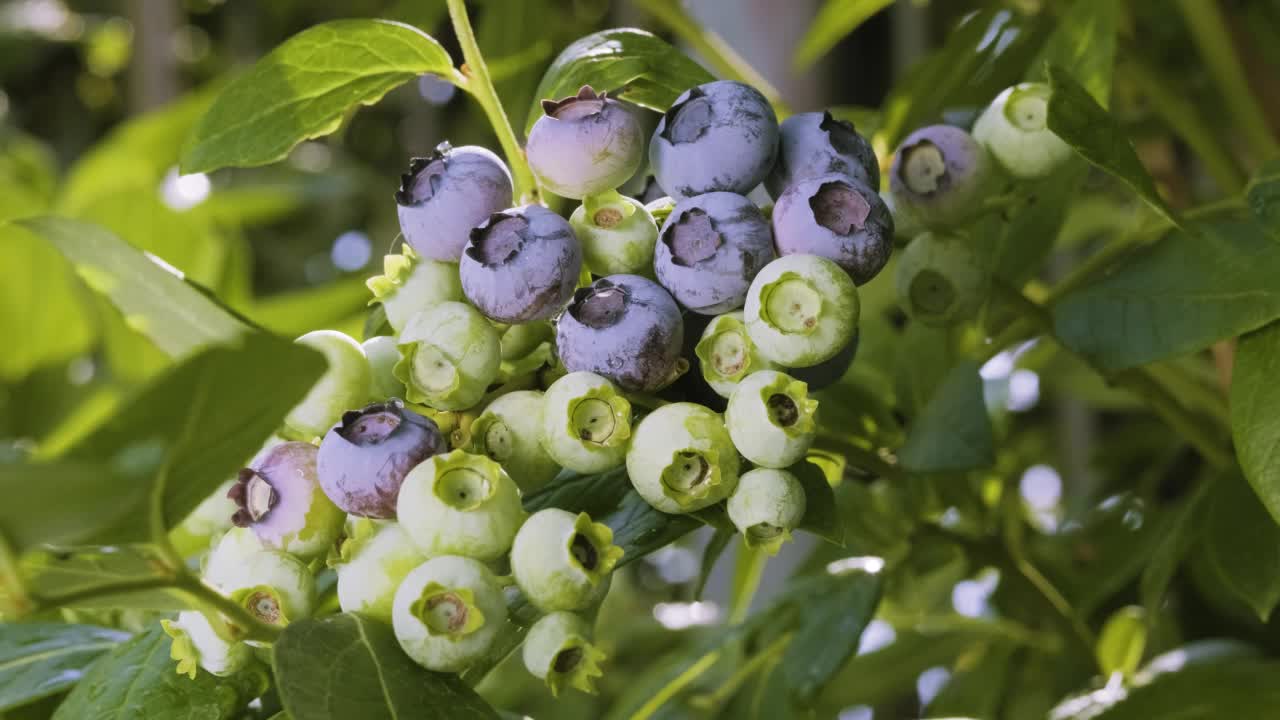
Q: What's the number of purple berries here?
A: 11